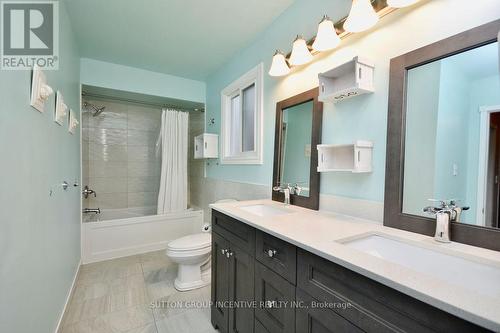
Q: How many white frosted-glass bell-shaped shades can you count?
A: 5